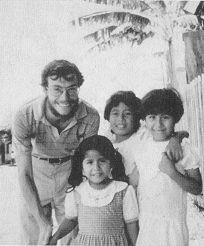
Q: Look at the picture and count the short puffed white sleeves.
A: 3